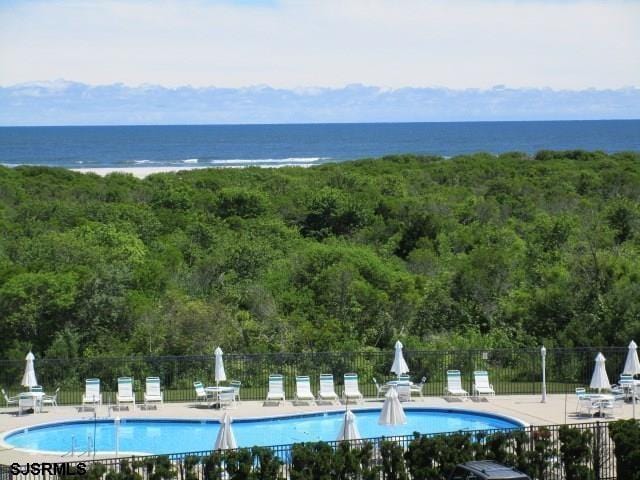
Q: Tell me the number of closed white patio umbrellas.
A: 8